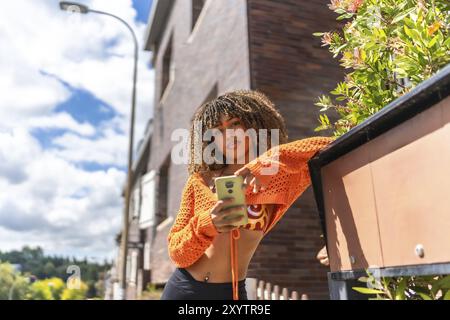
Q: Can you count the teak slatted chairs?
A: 0